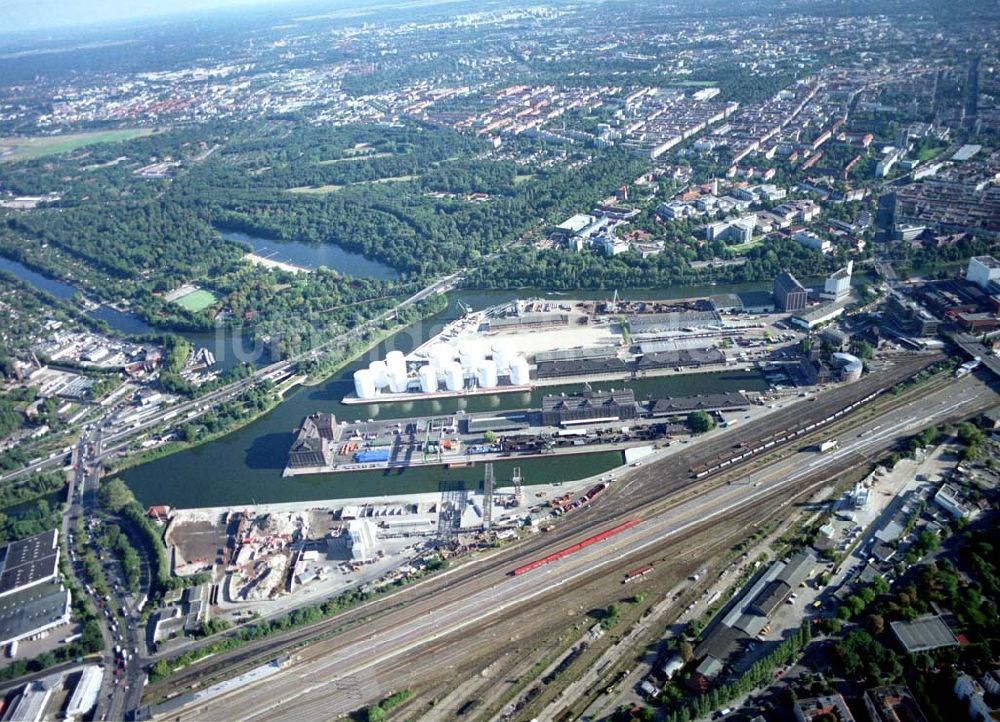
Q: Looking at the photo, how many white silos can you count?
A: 11